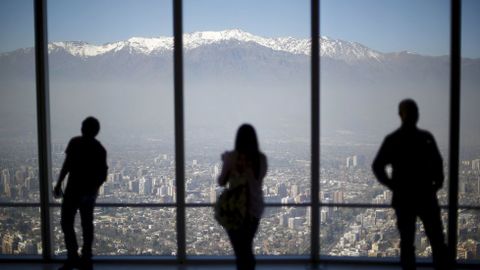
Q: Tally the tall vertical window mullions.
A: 4